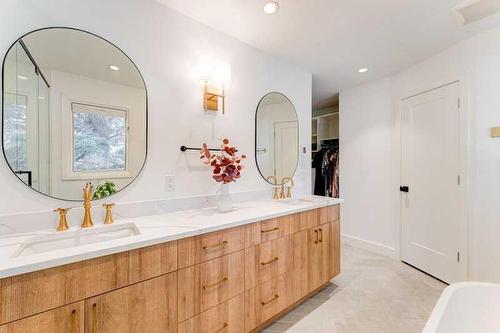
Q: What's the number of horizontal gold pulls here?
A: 6